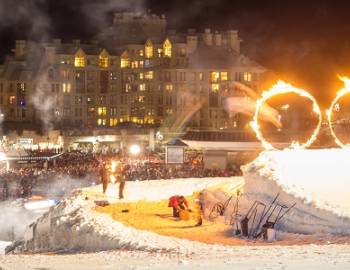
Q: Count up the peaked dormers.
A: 5